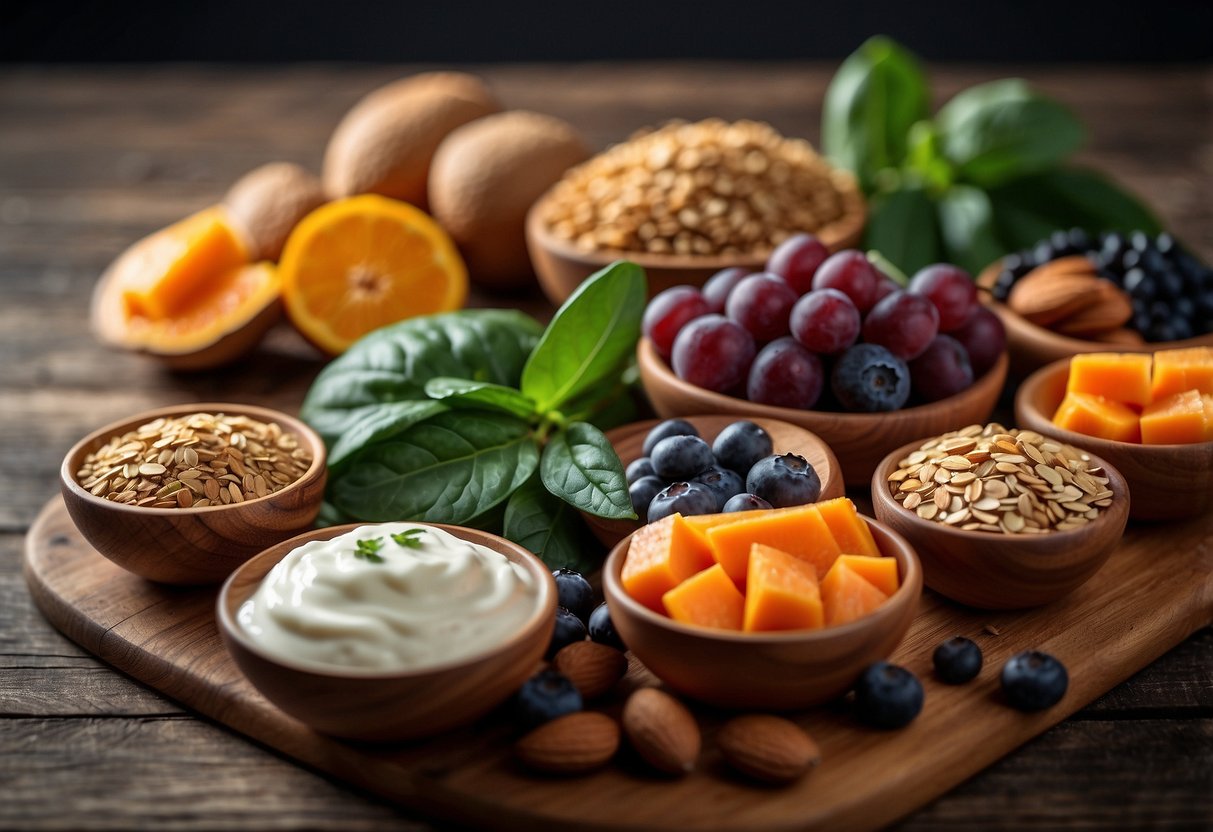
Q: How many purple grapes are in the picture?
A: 13